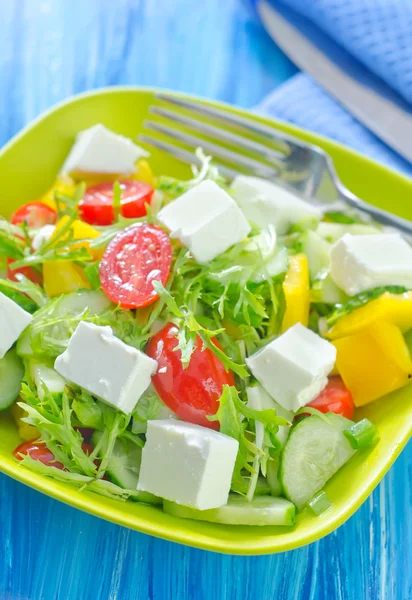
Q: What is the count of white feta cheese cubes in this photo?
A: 8